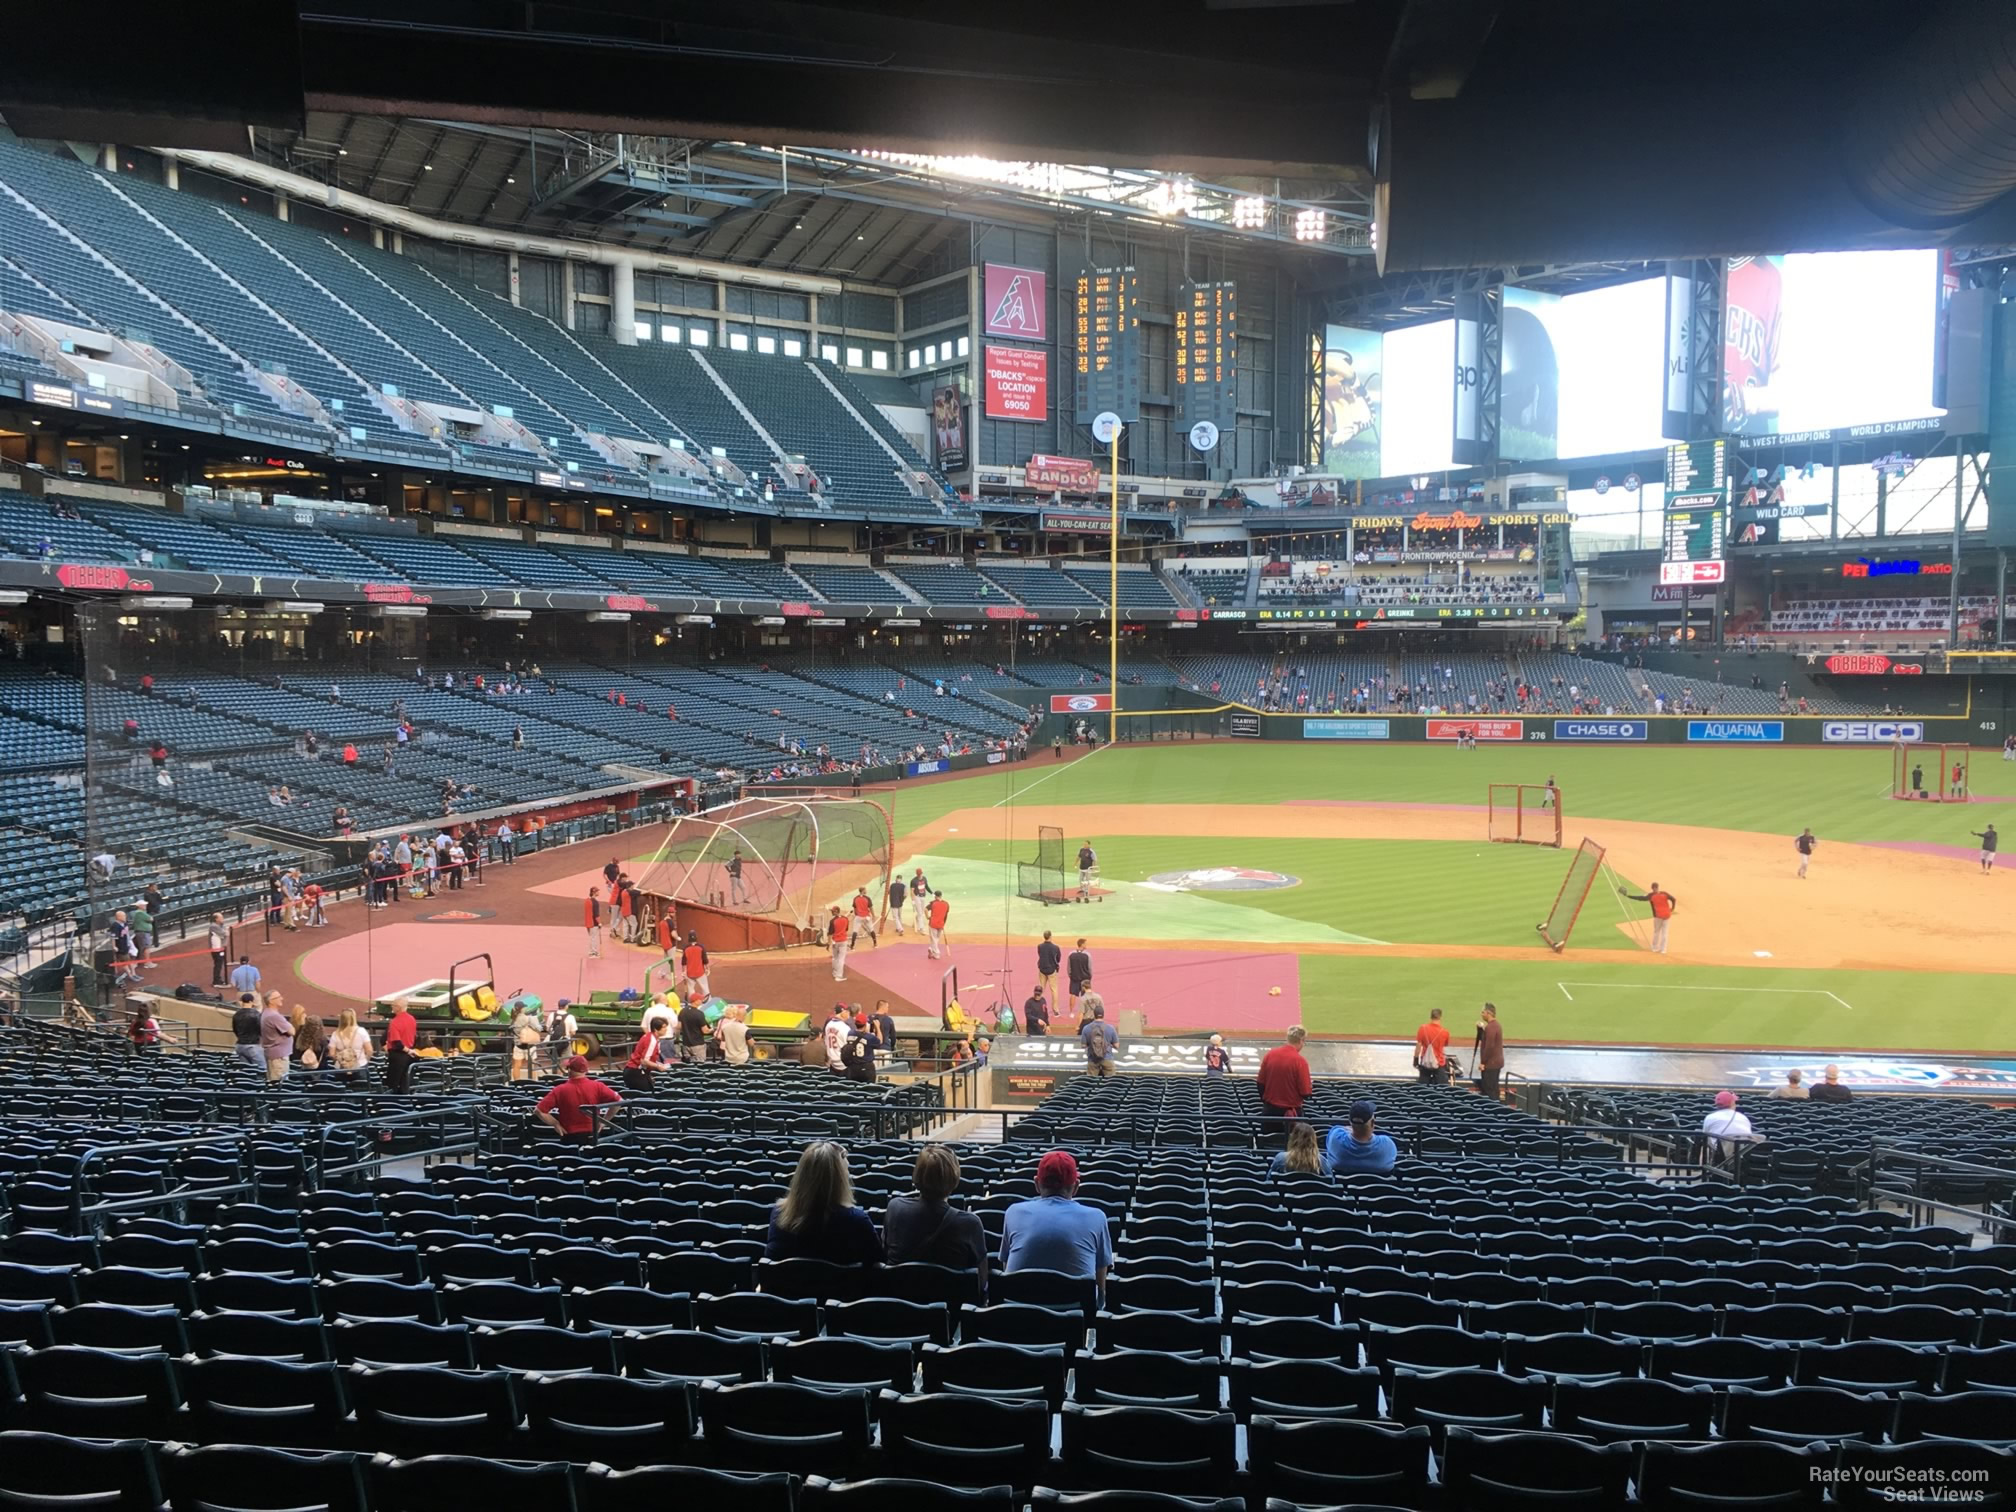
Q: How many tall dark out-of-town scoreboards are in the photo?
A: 2